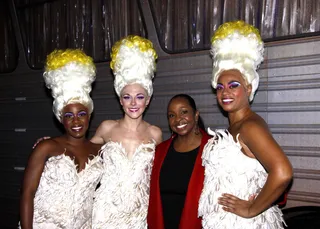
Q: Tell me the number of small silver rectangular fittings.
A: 3